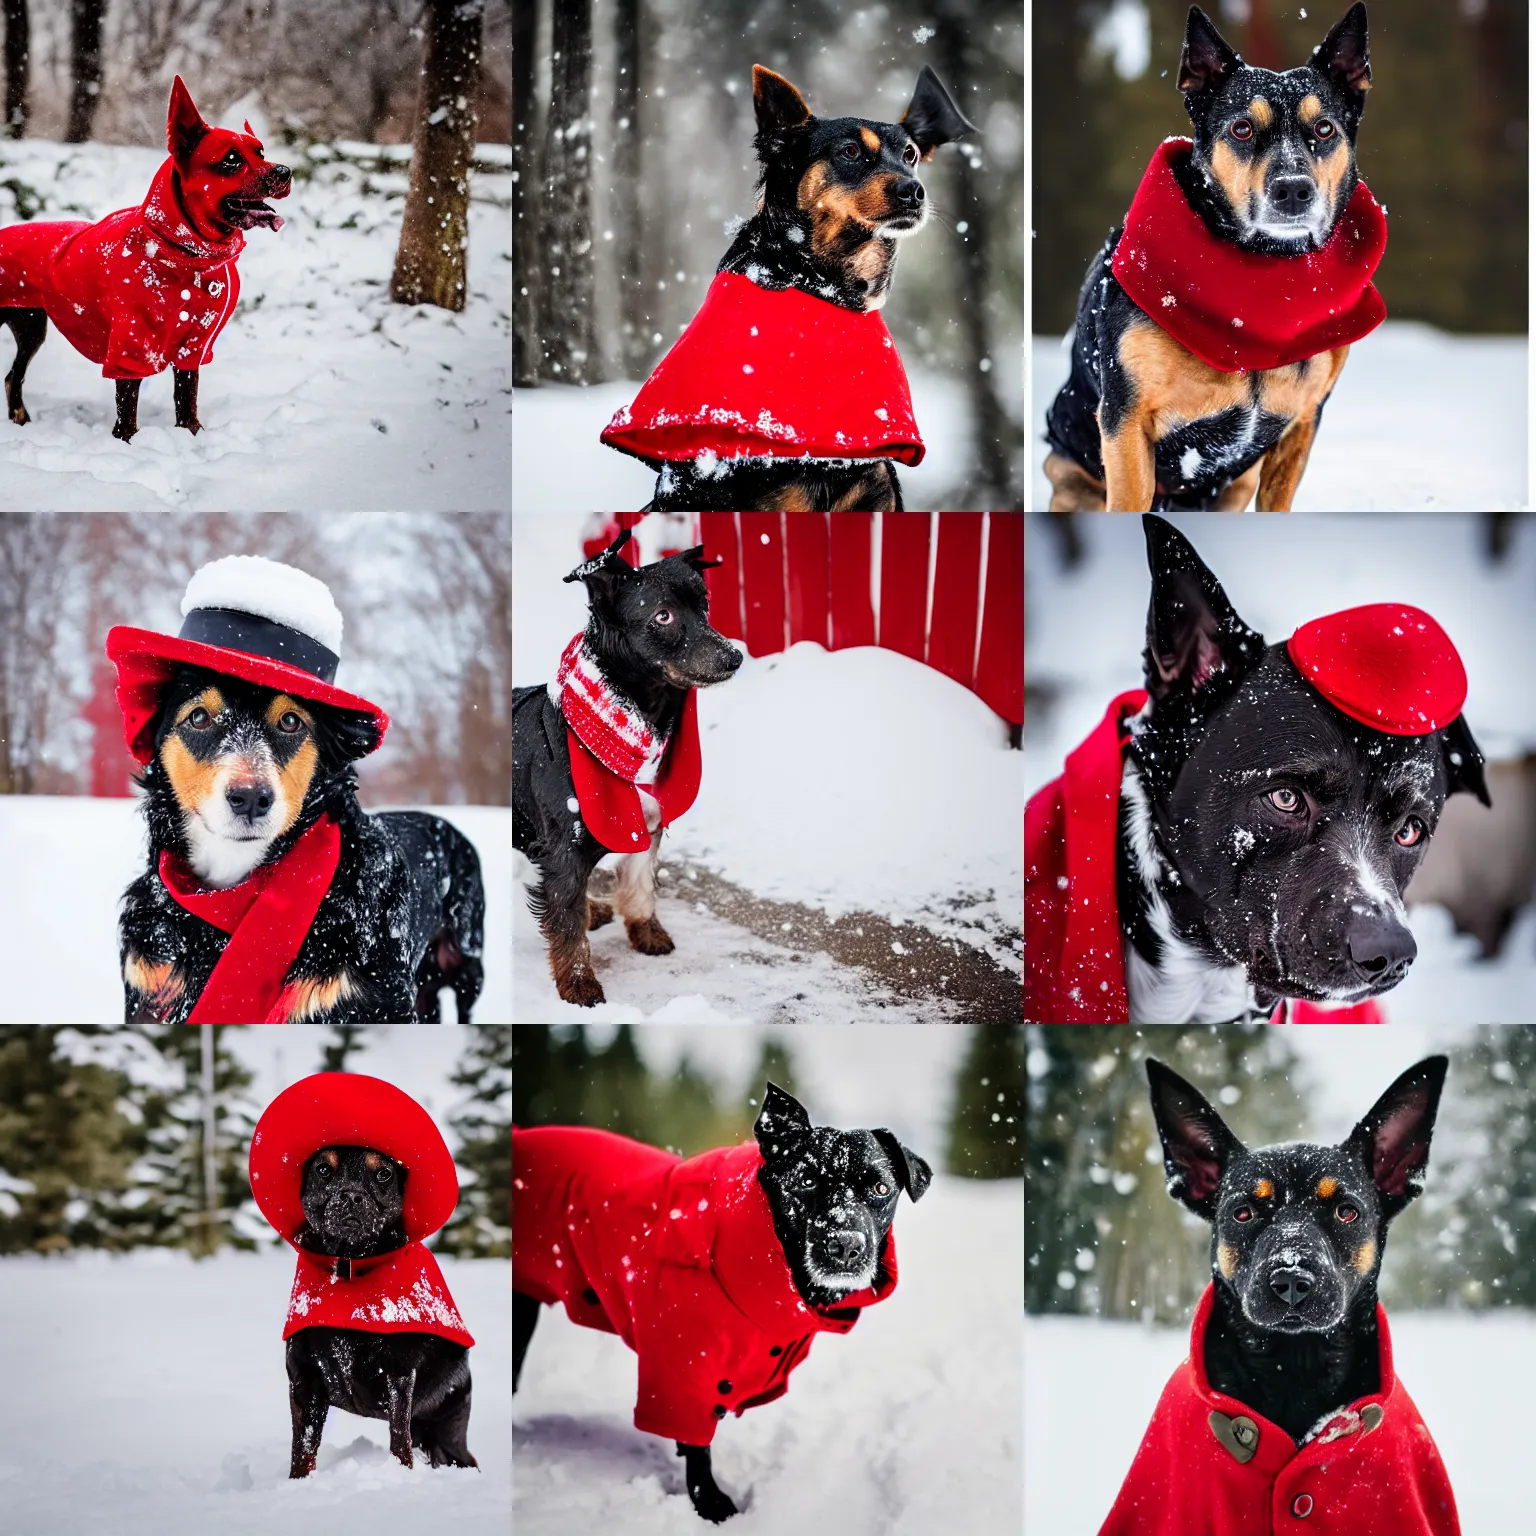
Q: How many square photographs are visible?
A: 9